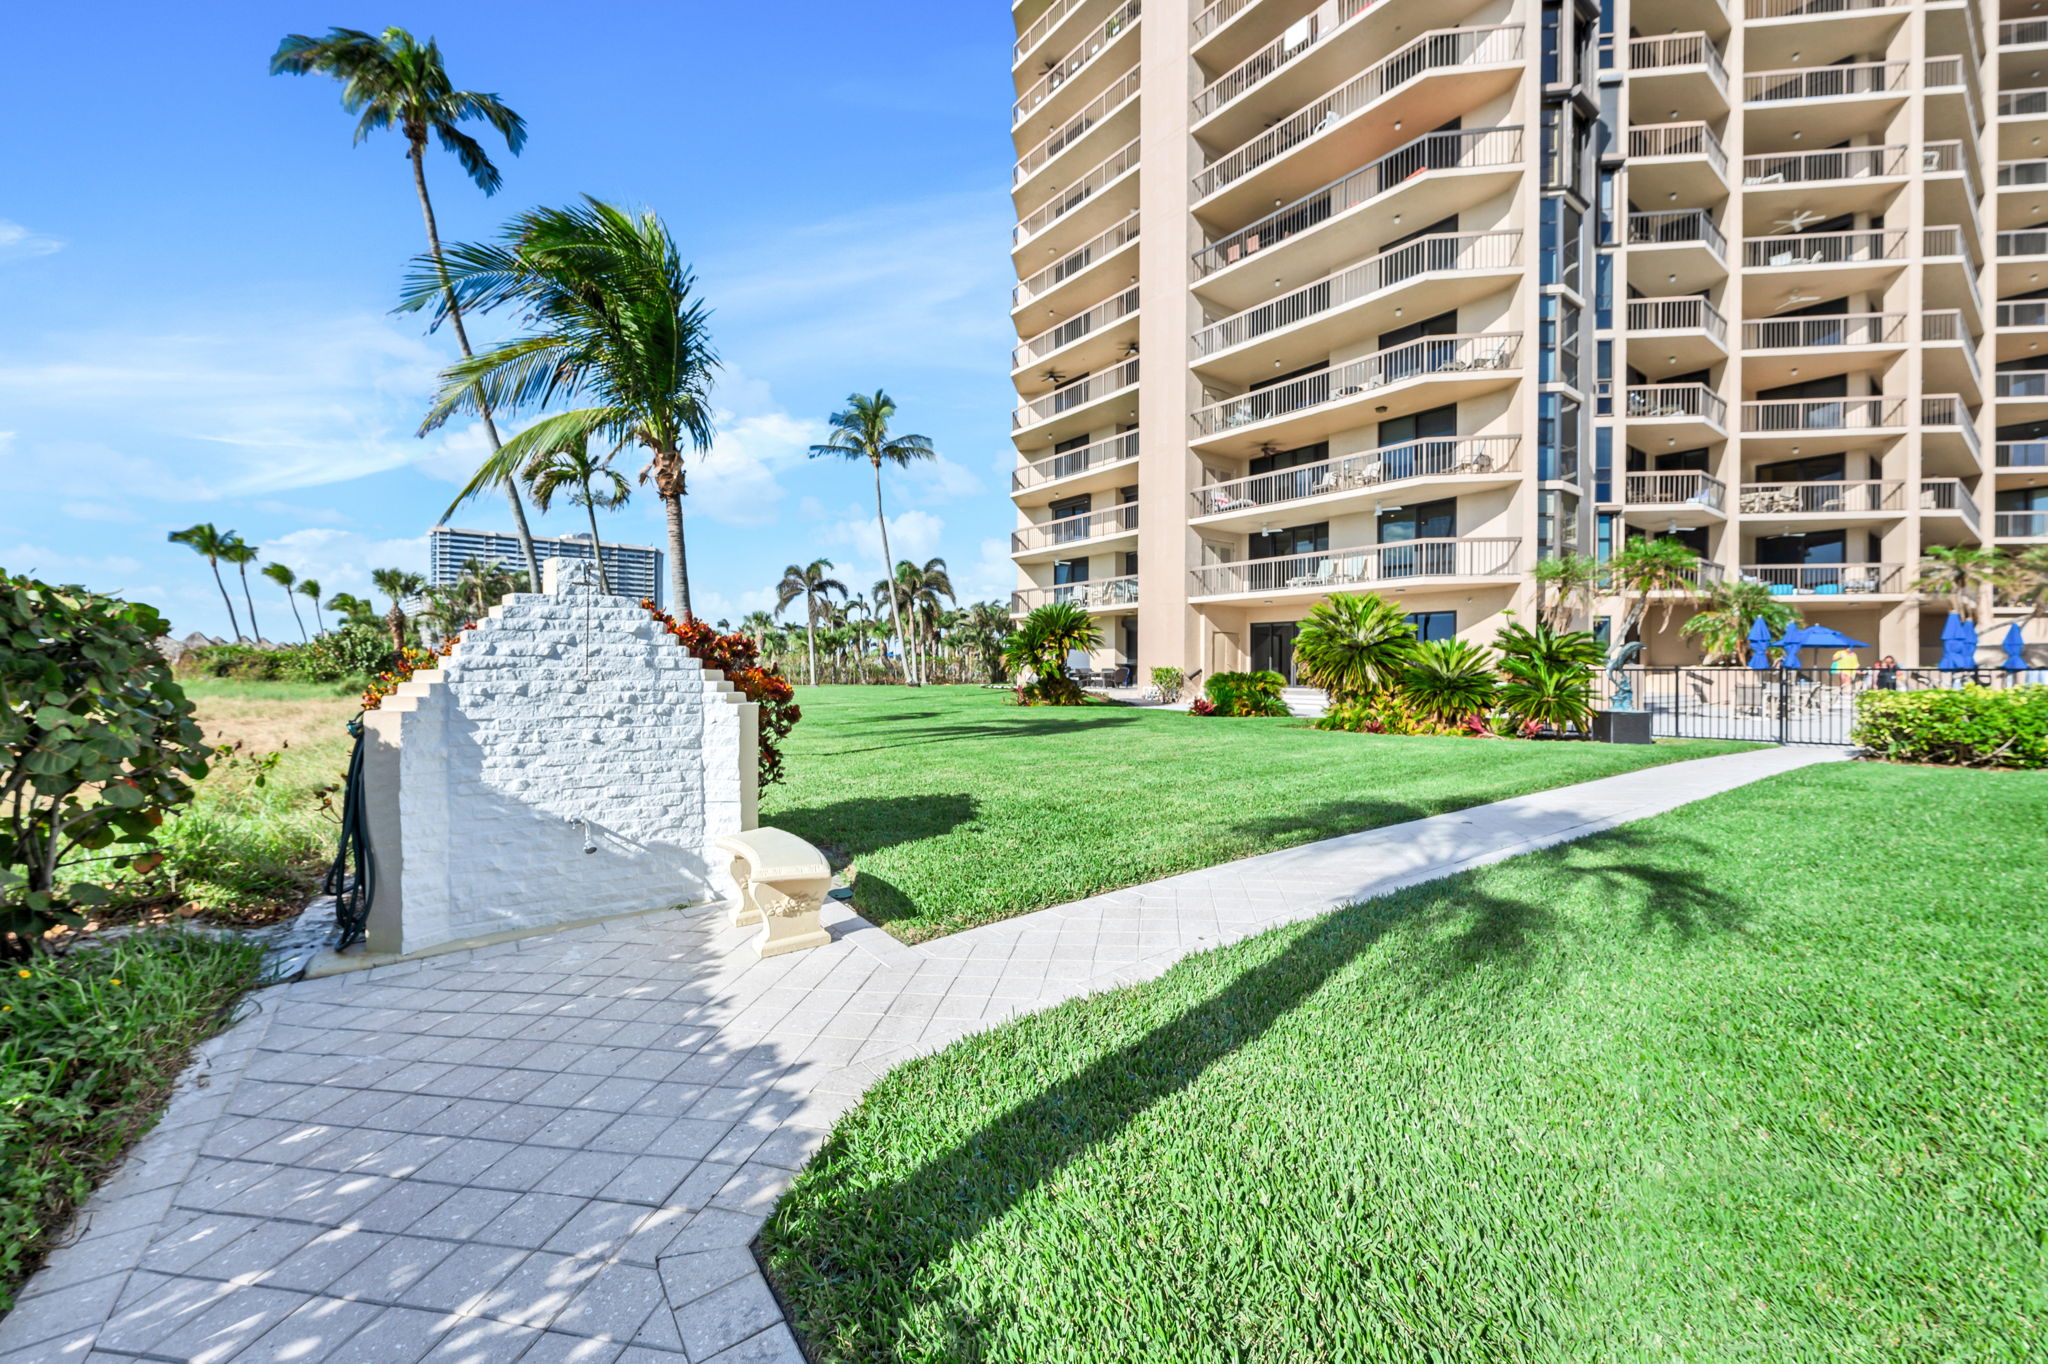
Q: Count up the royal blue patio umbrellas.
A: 6